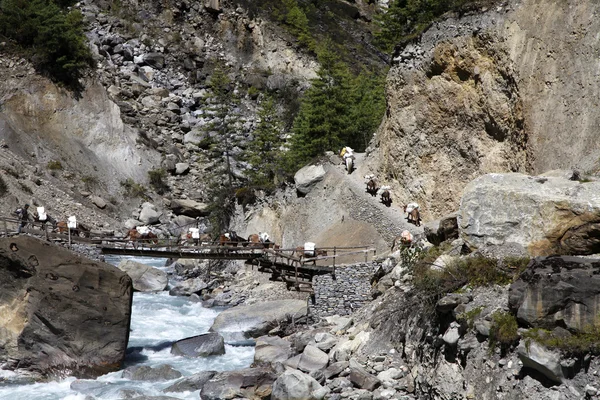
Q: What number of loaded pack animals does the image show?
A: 12